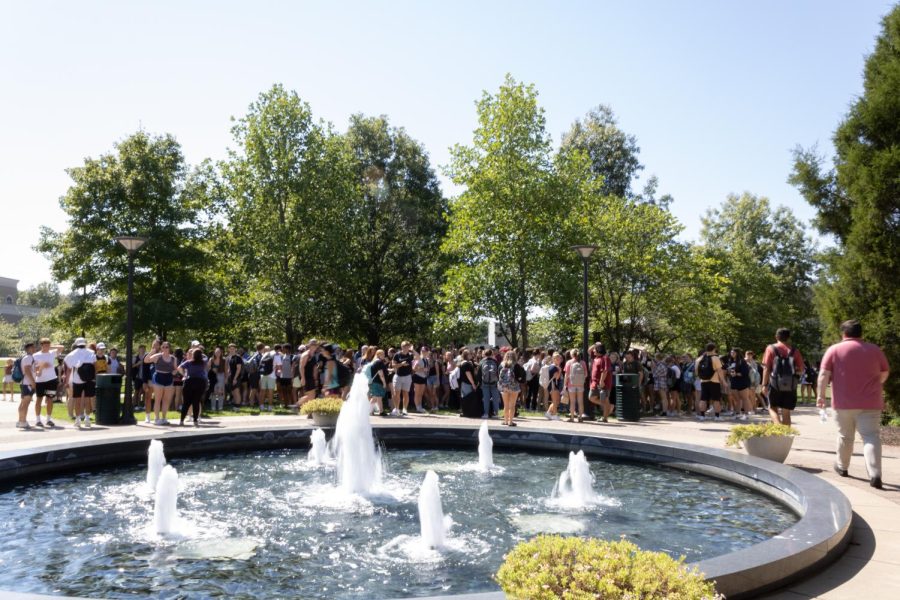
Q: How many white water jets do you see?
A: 7